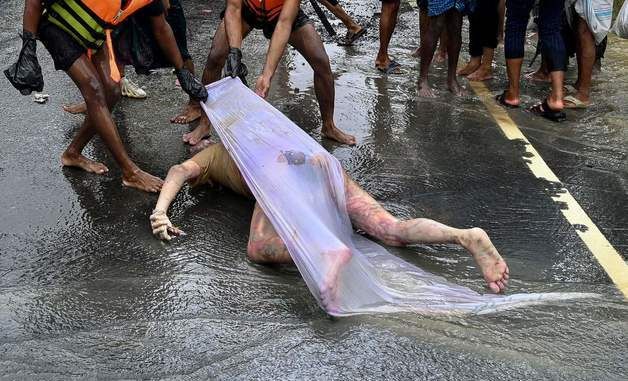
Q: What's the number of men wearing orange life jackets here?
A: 2